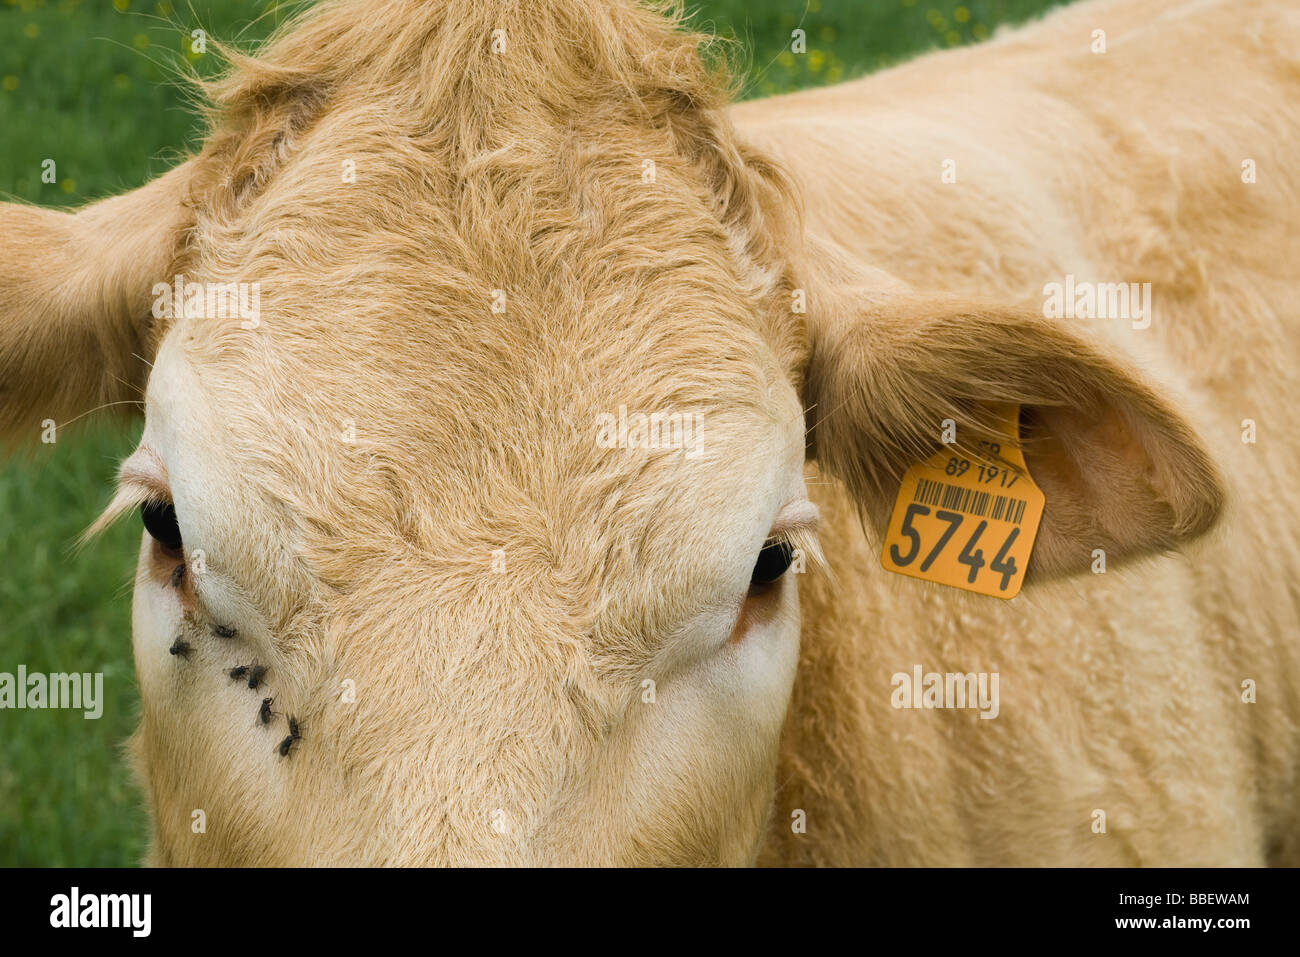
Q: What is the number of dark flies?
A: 8